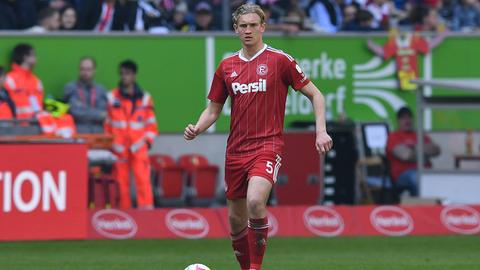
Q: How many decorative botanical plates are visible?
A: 0